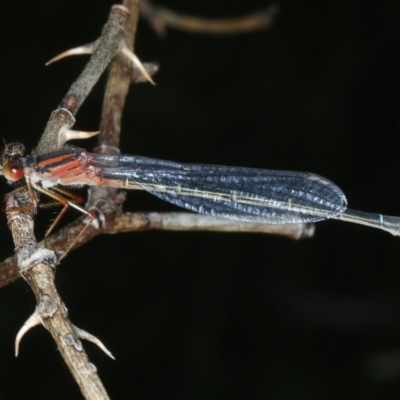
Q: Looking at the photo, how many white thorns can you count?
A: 5